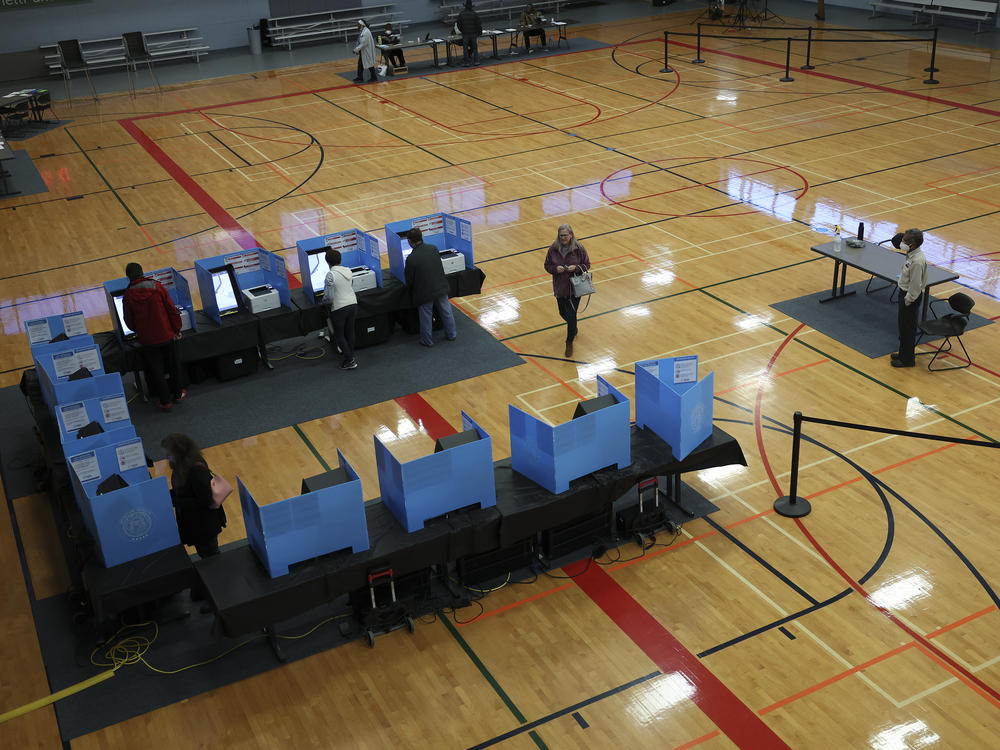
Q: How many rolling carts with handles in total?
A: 2